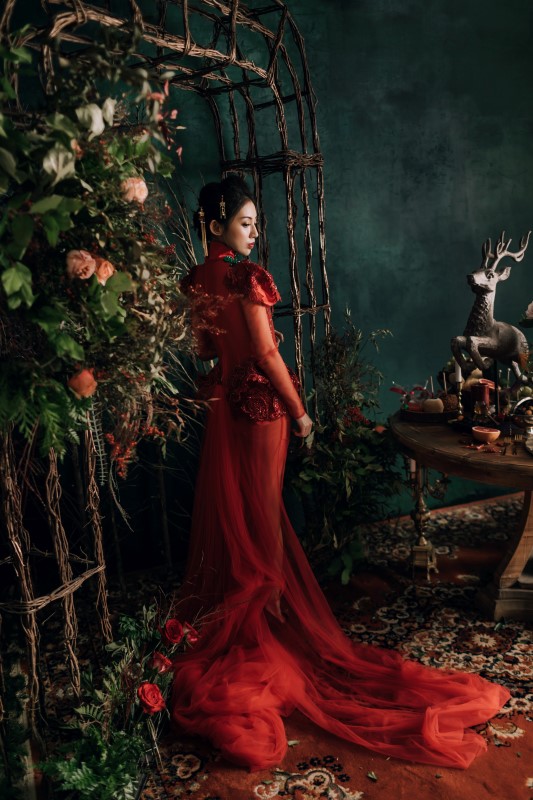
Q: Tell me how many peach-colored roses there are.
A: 4